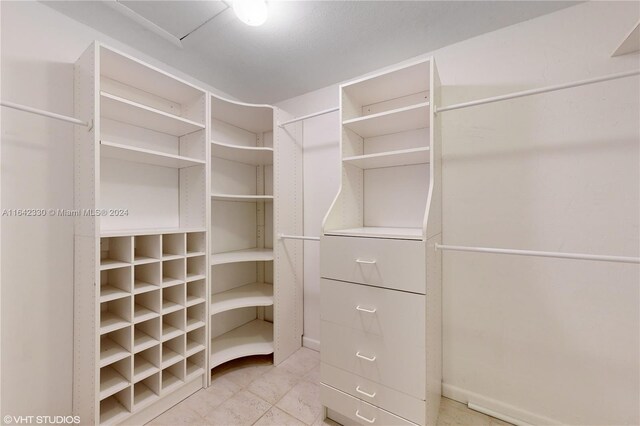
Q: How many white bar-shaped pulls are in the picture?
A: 5